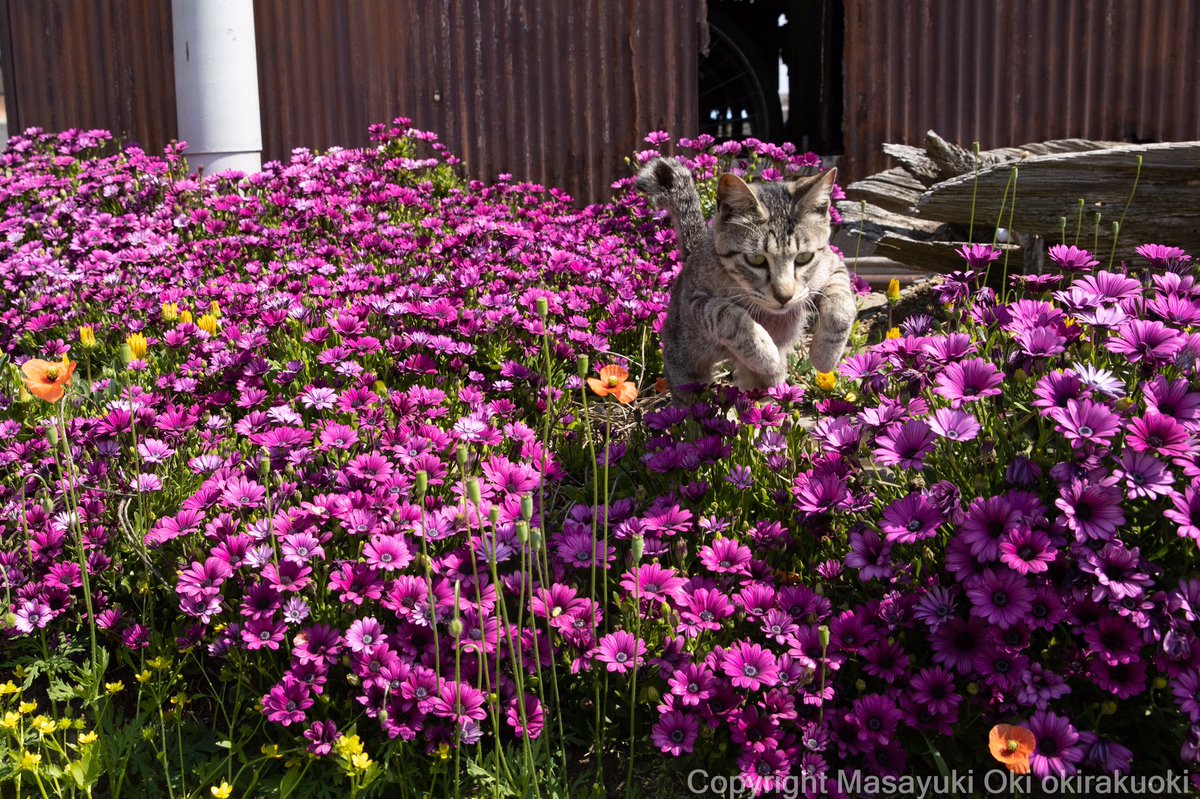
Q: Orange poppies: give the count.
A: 3